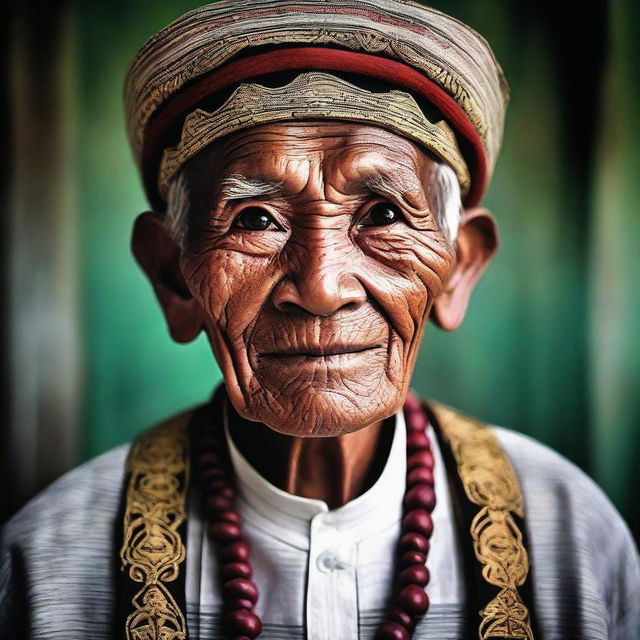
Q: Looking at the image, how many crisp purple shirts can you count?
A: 0